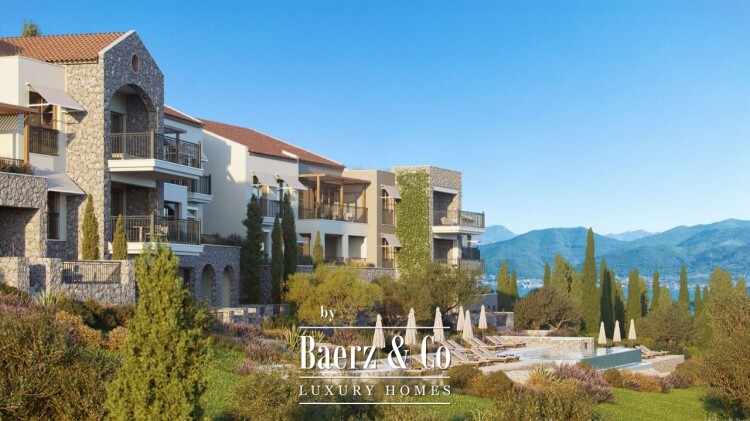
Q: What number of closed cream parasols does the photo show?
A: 9